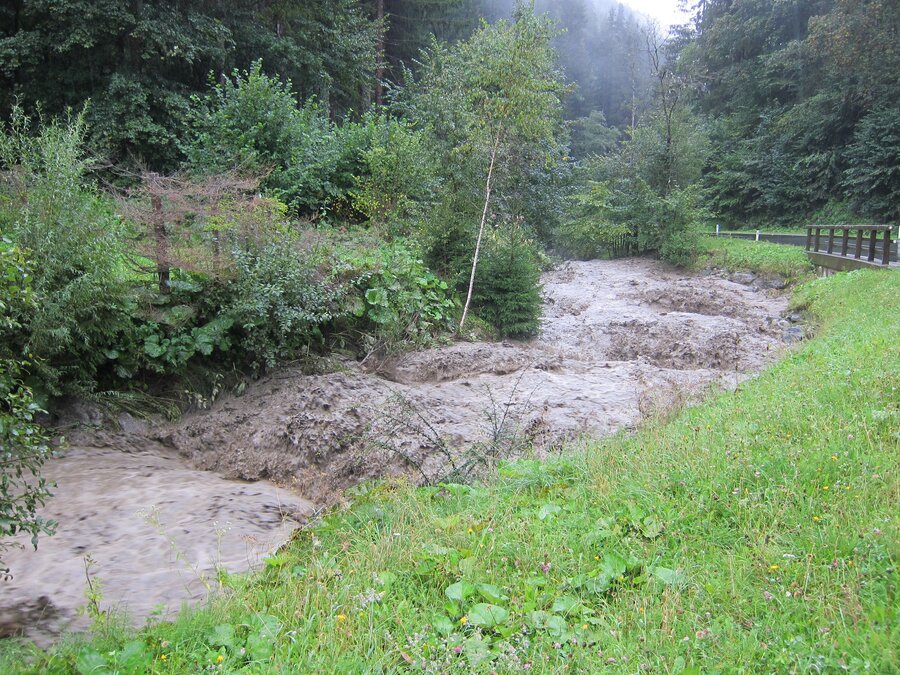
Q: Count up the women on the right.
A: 0